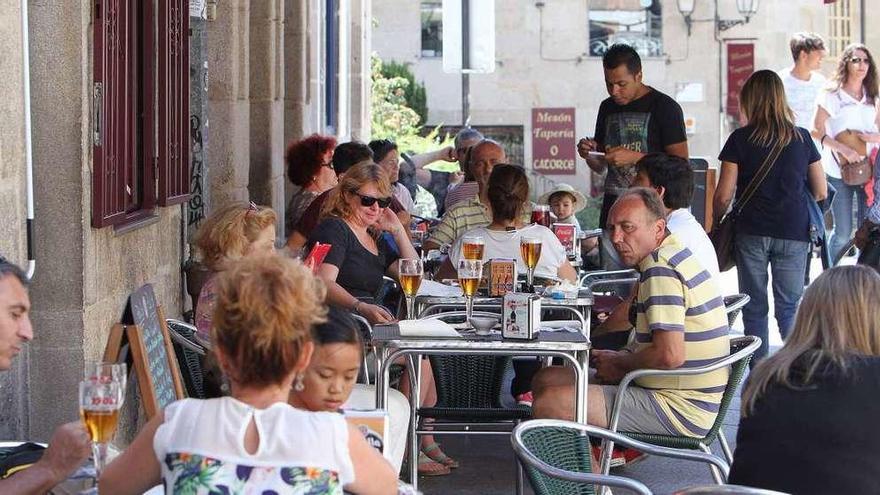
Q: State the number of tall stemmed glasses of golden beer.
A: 5